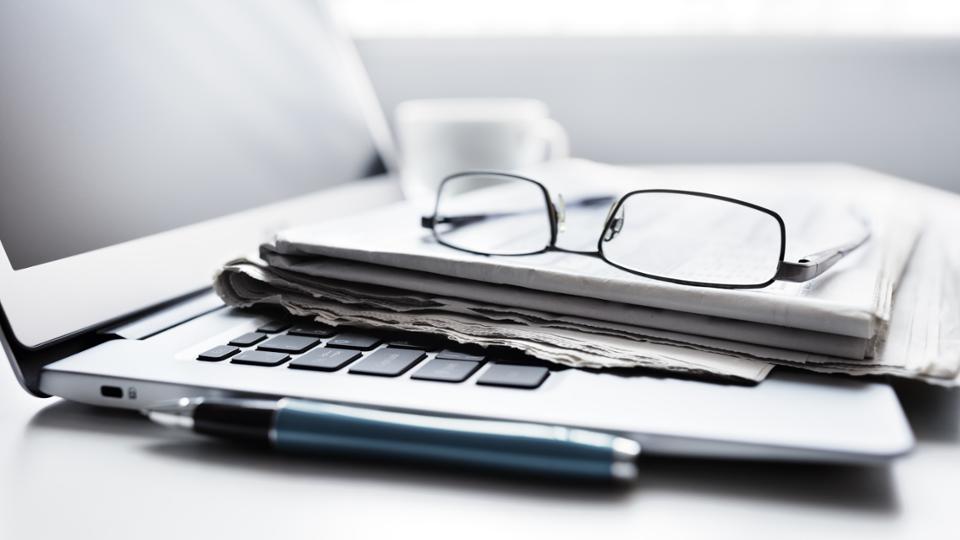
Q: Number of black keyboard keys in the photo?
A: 13